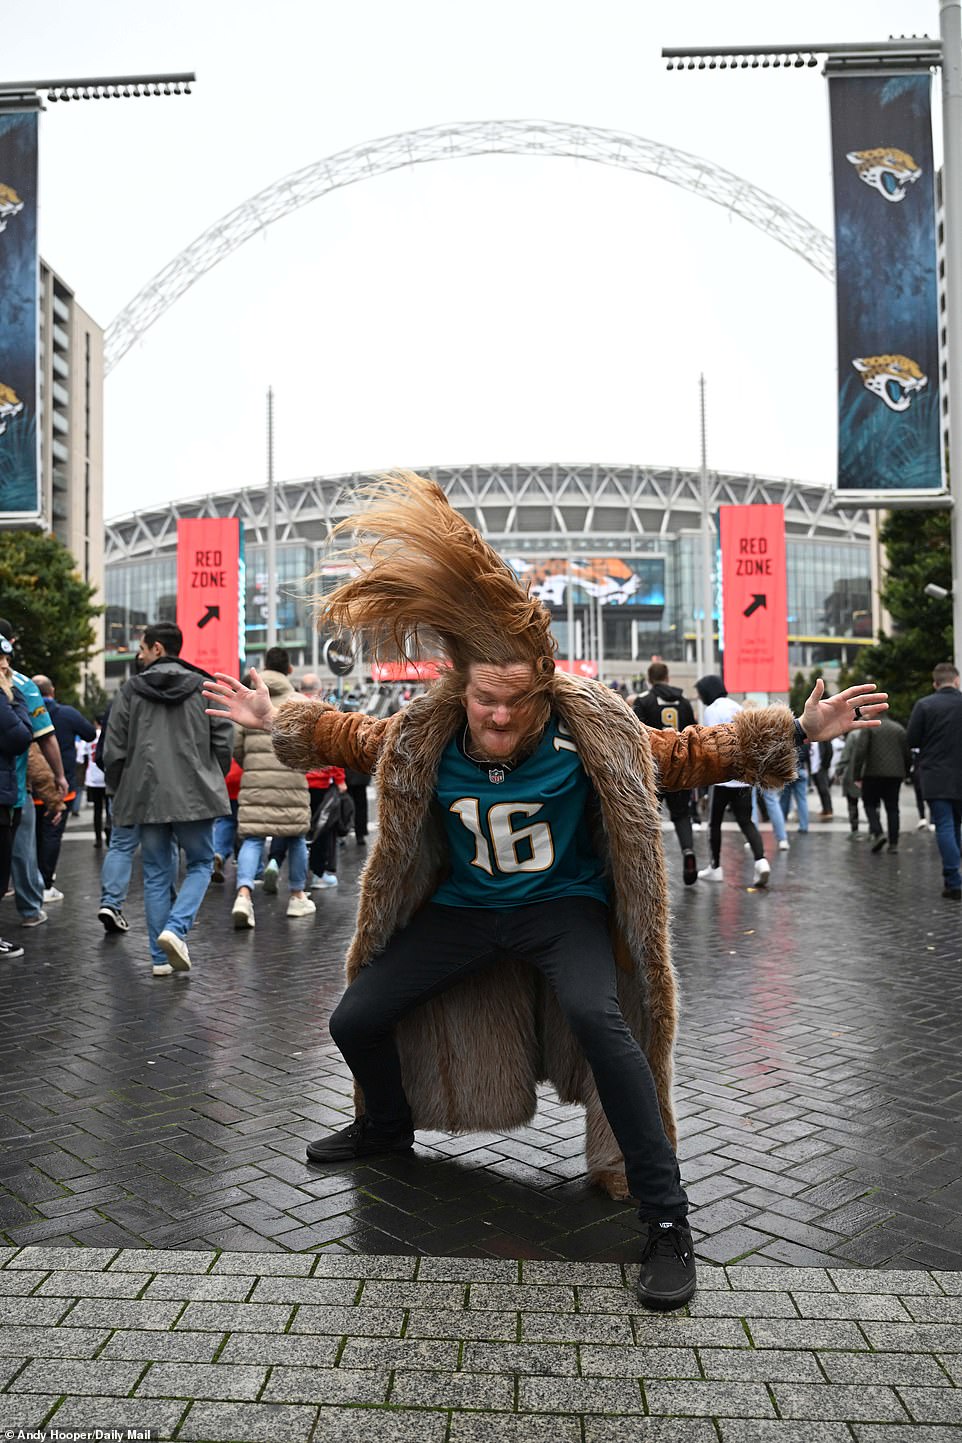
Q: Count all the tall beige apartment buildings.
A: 1